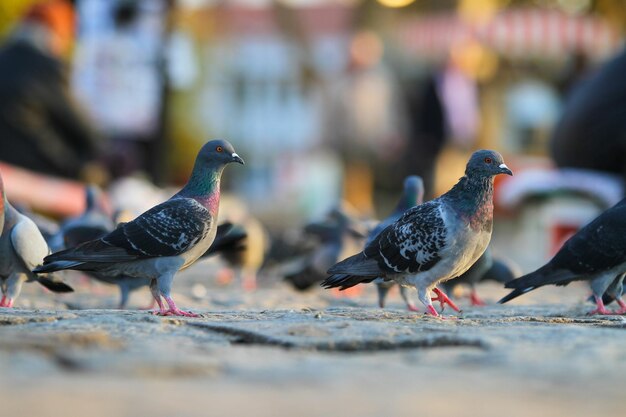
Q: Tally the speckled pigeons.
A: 2